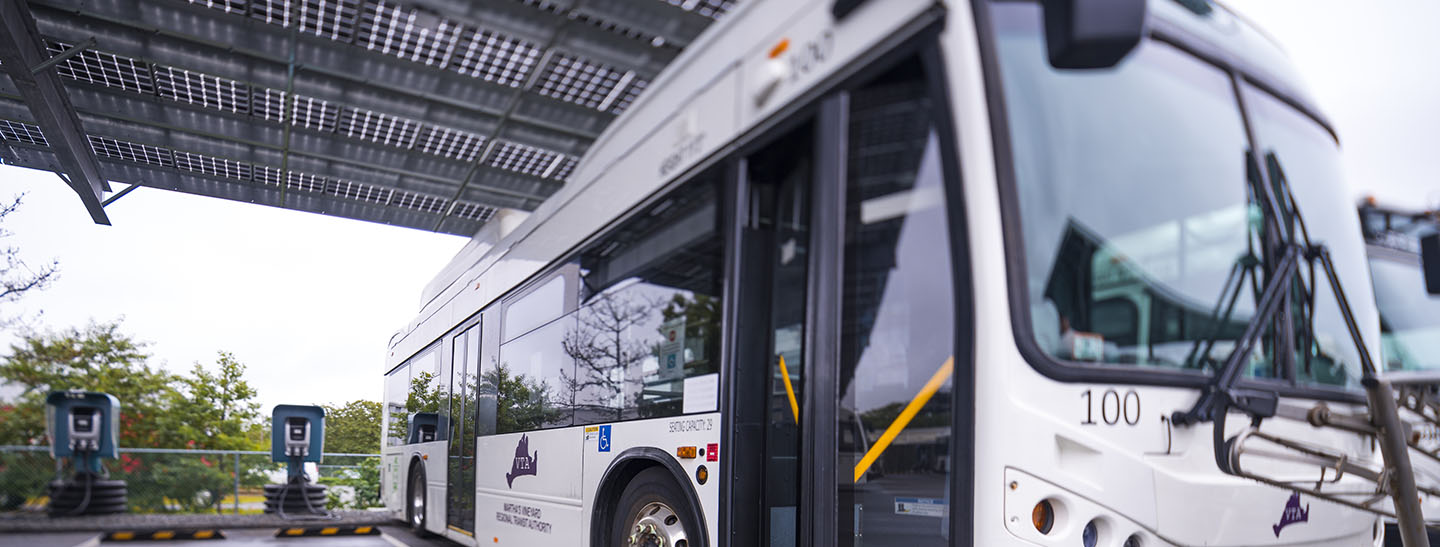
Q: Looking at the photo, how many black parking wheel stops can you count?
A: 2